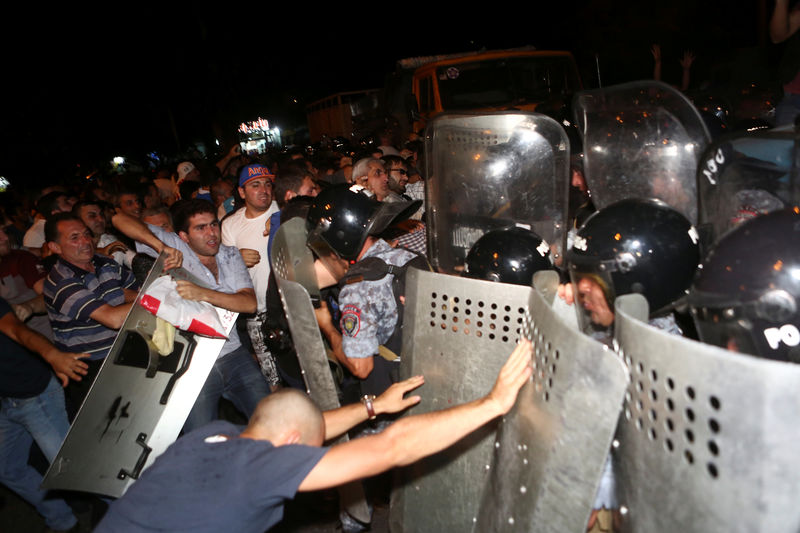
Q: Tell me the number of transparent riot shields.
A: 3